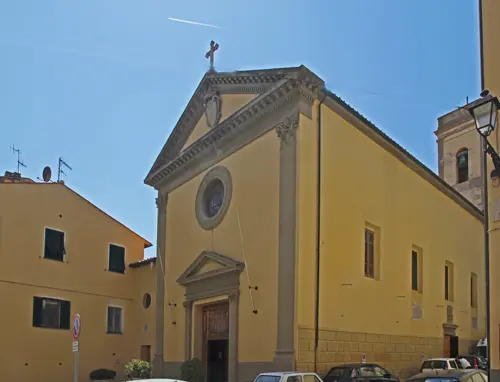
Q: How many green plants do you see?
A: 3